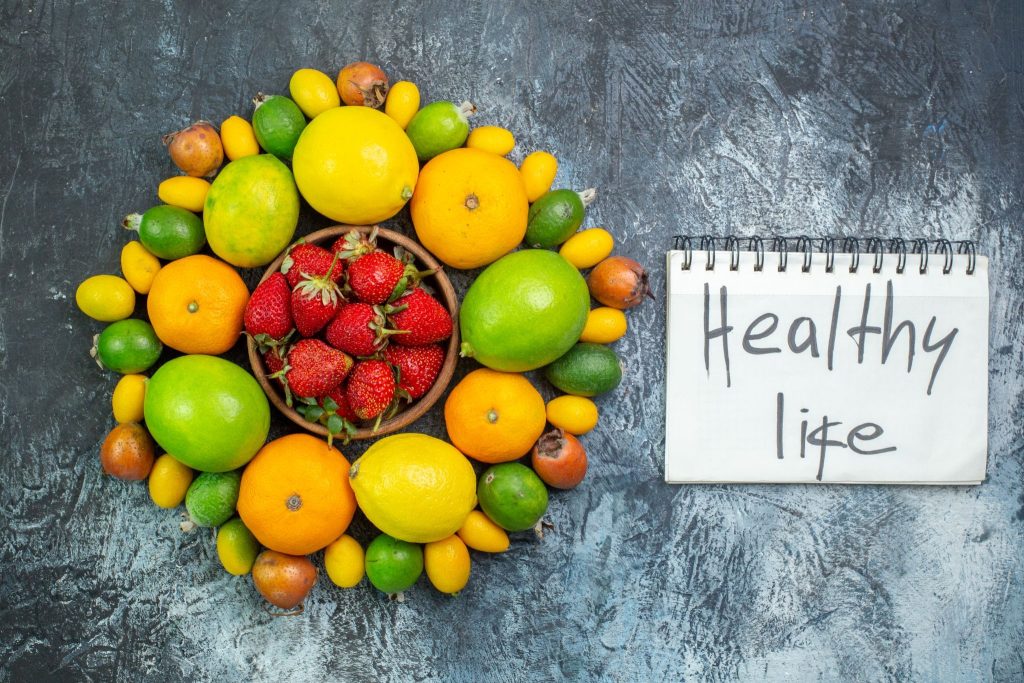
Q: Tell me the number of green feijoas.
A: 9